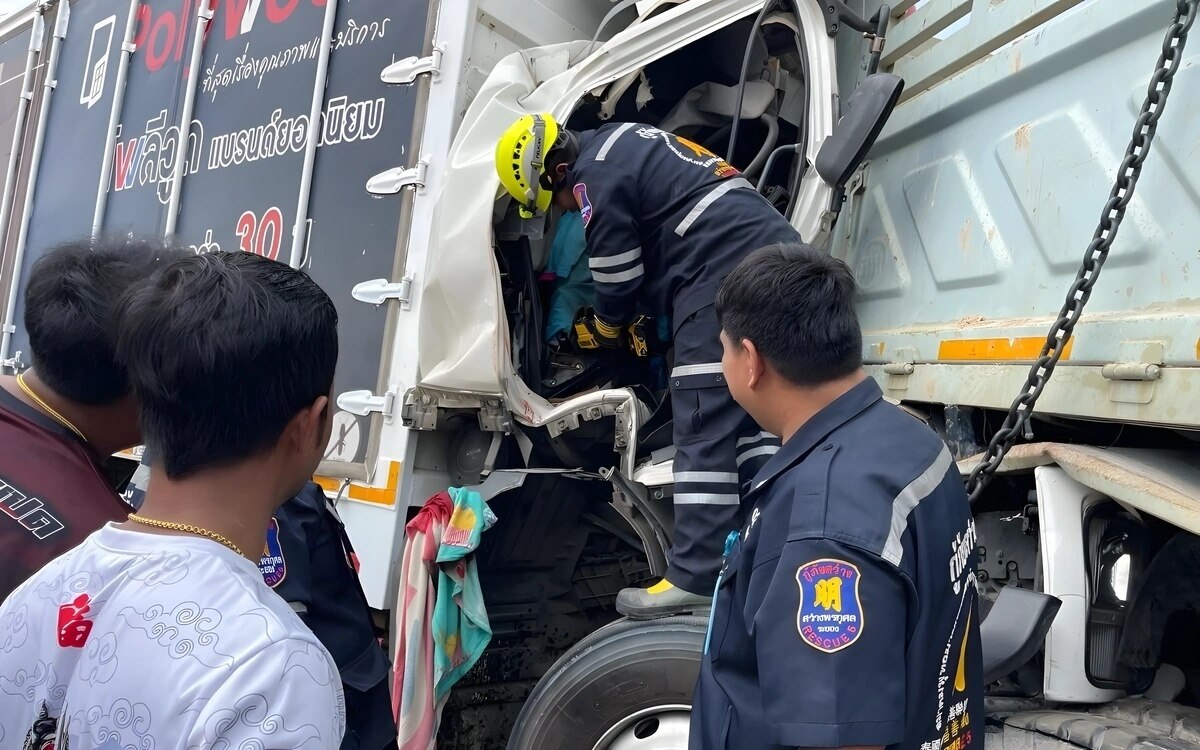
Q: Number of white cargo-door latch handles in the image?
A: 4